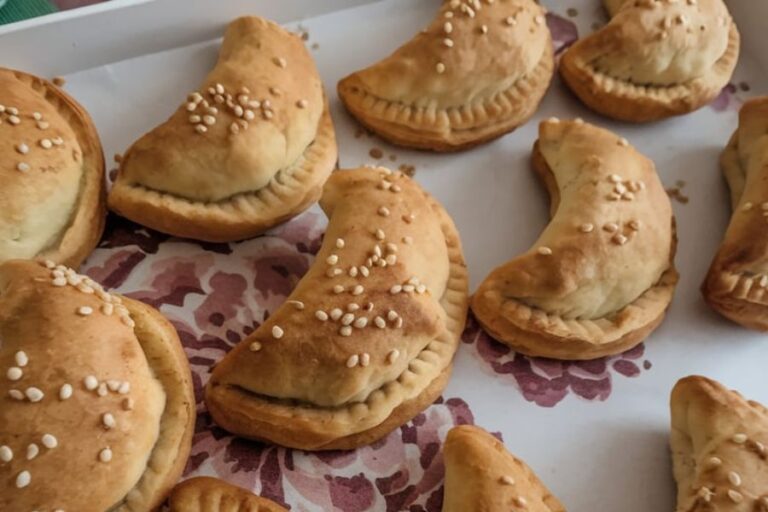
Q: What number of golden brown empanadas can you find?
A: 11